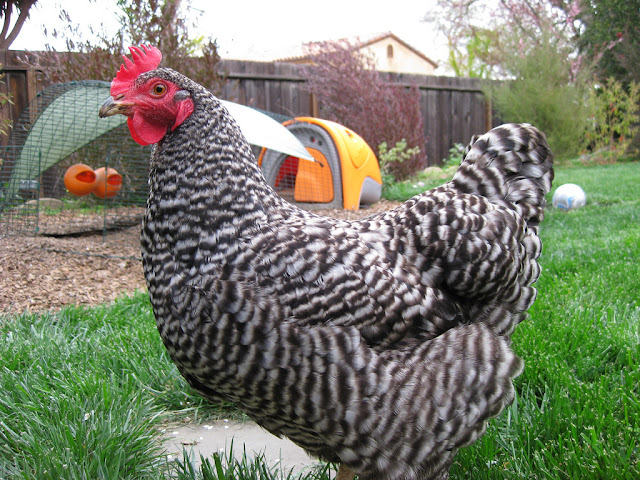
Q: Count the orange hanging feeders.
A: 2